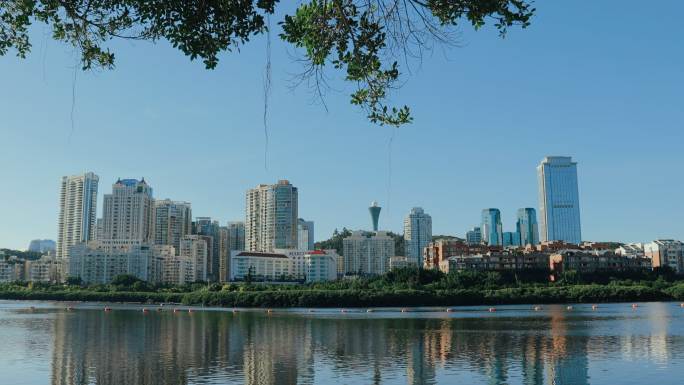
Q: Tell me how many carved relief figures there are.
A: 0